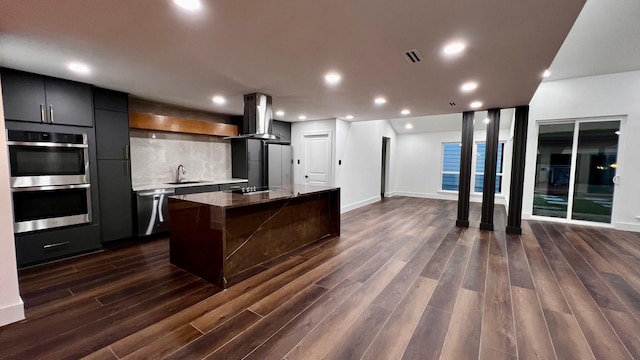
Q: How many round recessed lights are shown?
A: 15